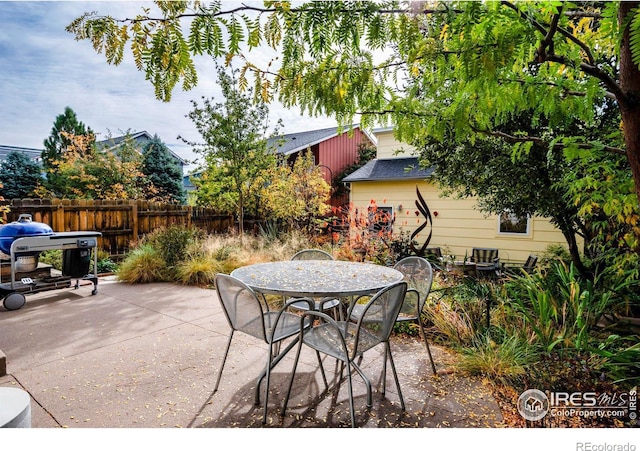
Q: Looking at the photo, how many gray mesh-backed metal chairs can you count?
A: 4